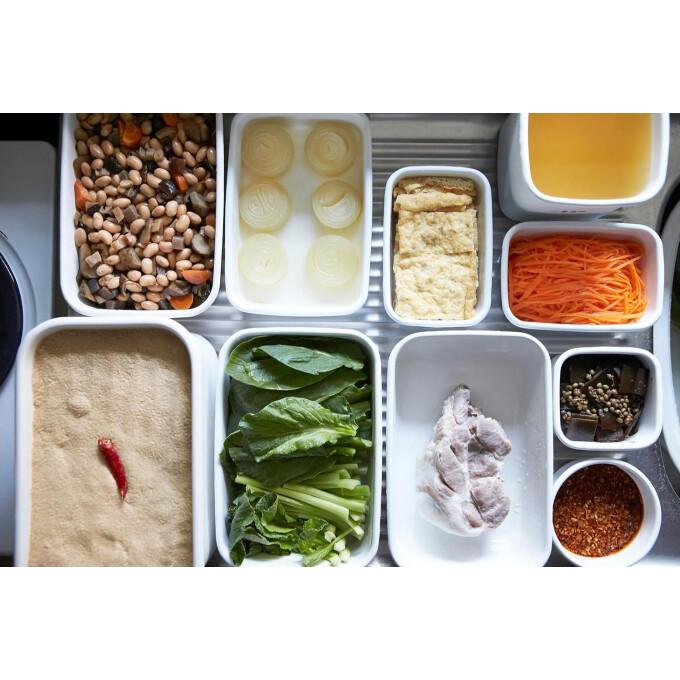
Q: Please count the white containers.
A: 10